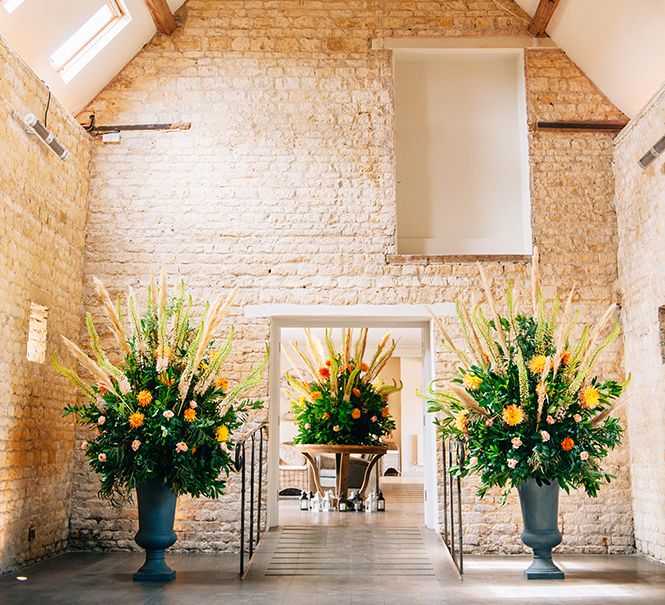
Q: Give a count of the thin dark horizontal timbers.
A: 2